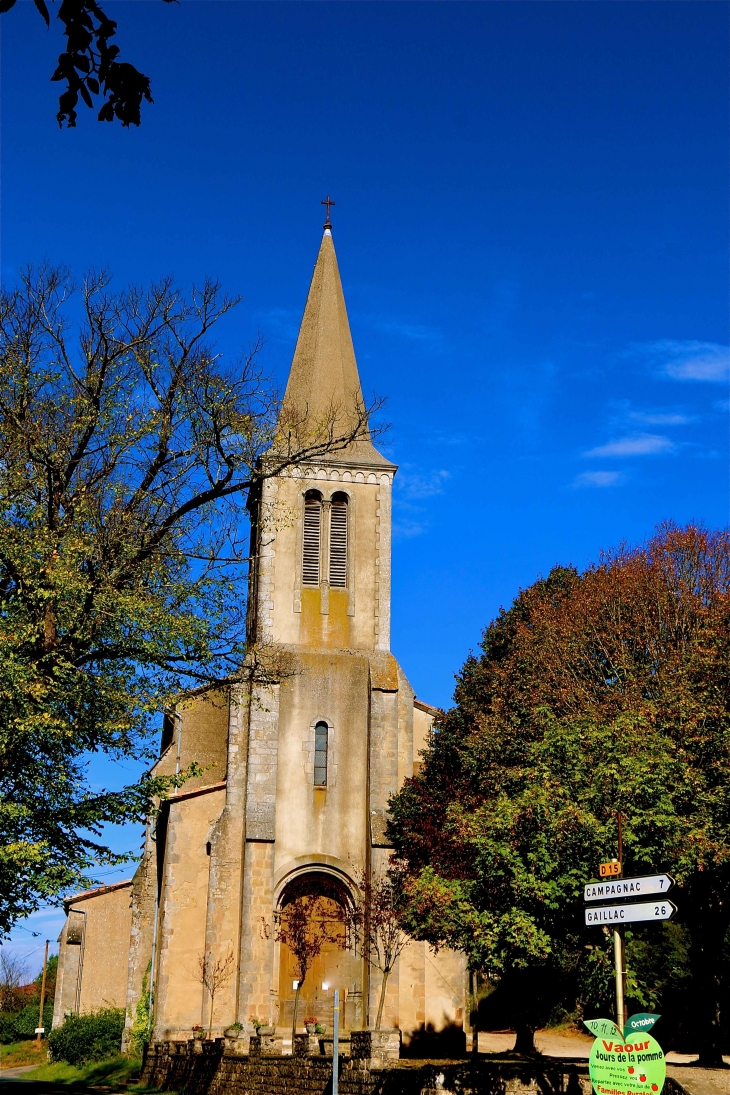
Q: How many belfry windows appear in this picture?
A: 2